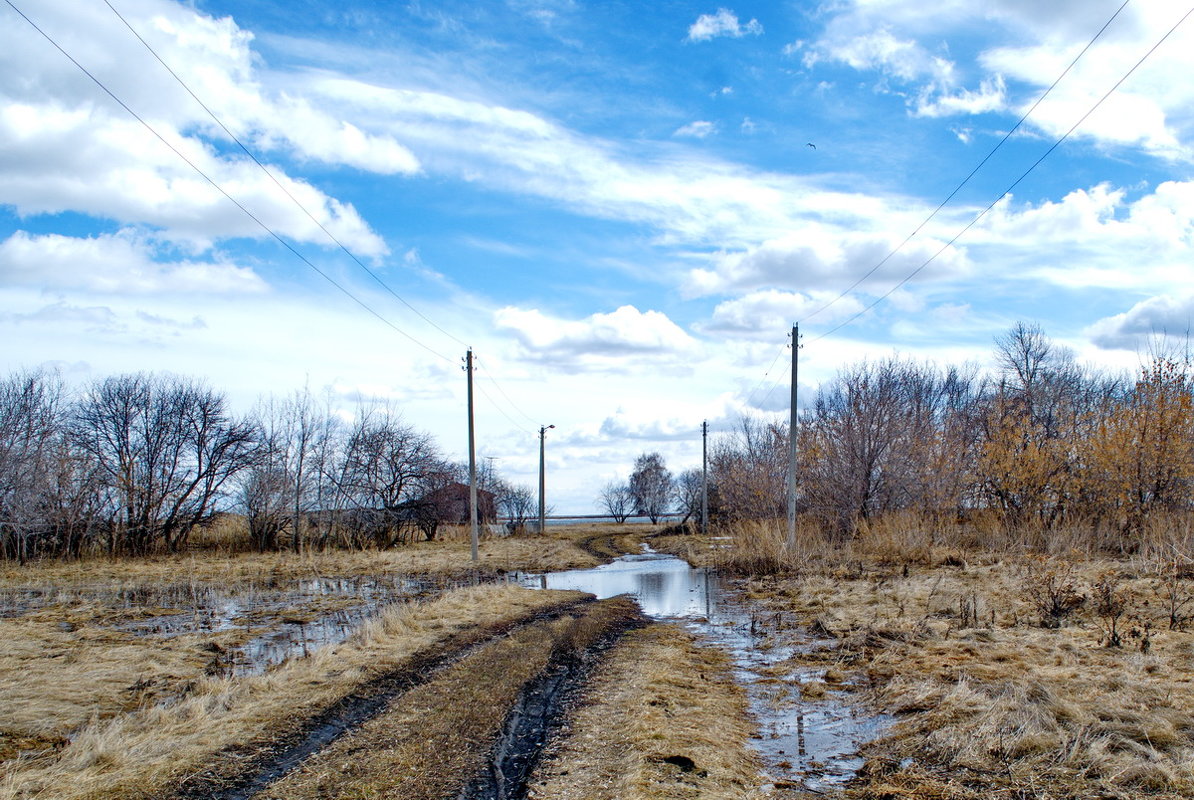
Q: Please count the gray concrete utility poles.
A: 4